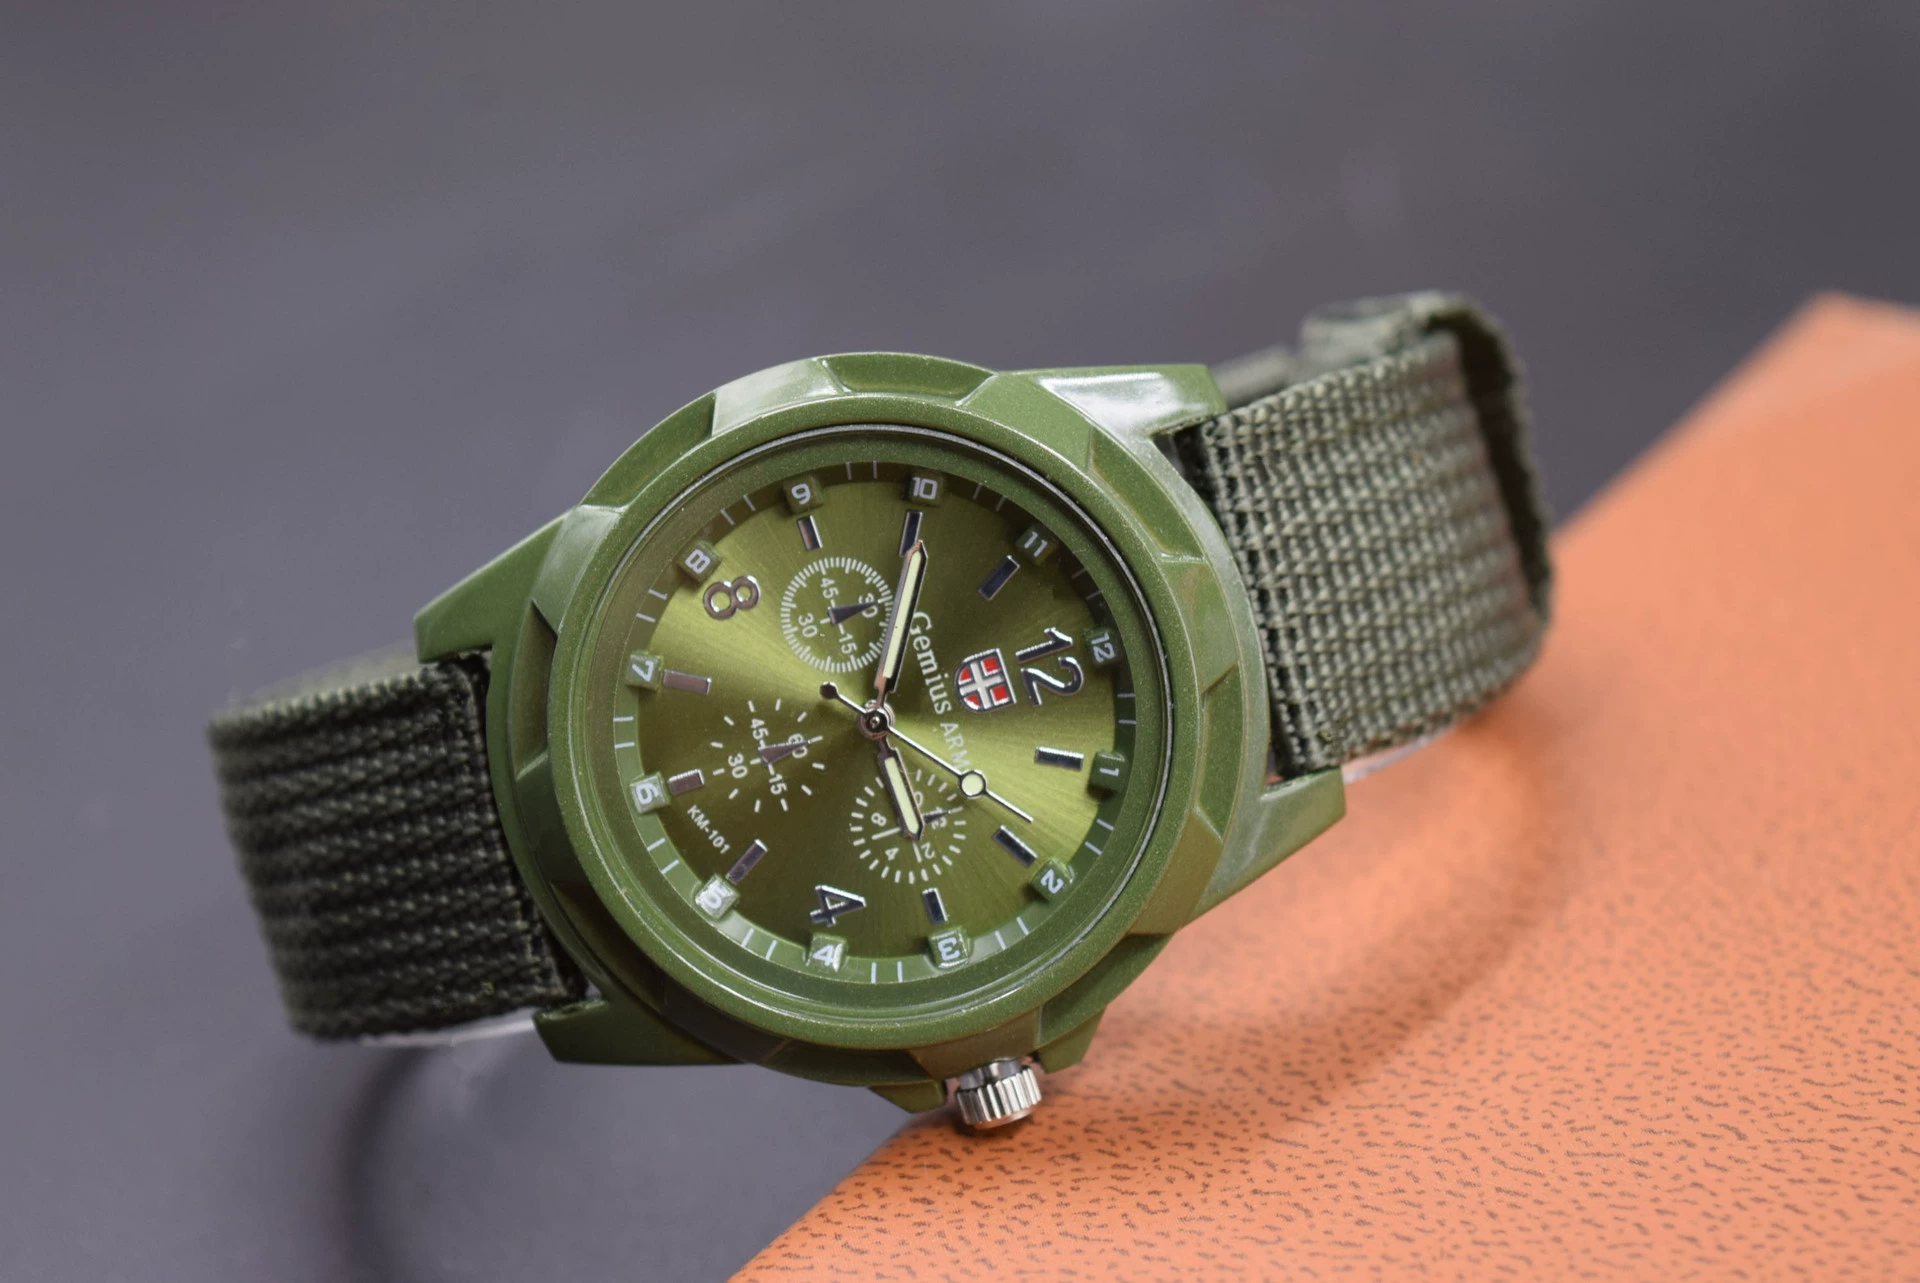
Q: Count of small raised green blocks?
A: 12